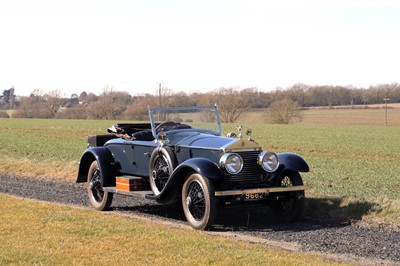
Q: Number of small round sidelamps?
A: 2